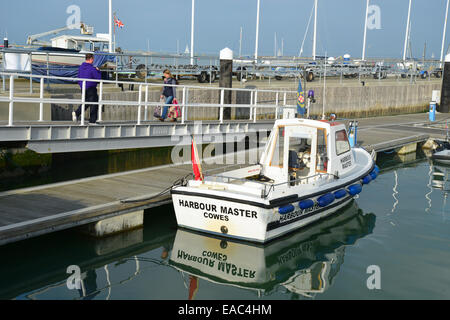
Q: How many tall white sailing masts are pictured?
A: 7